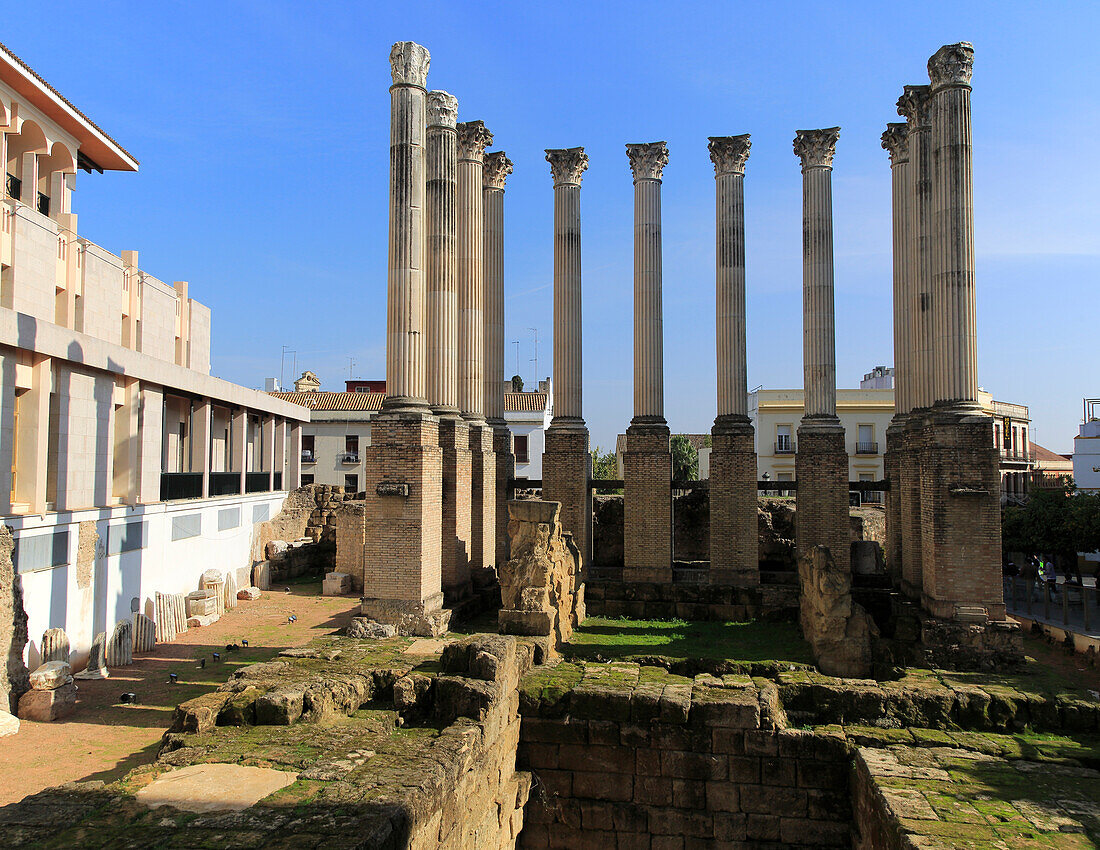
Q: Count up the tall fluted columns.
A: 11